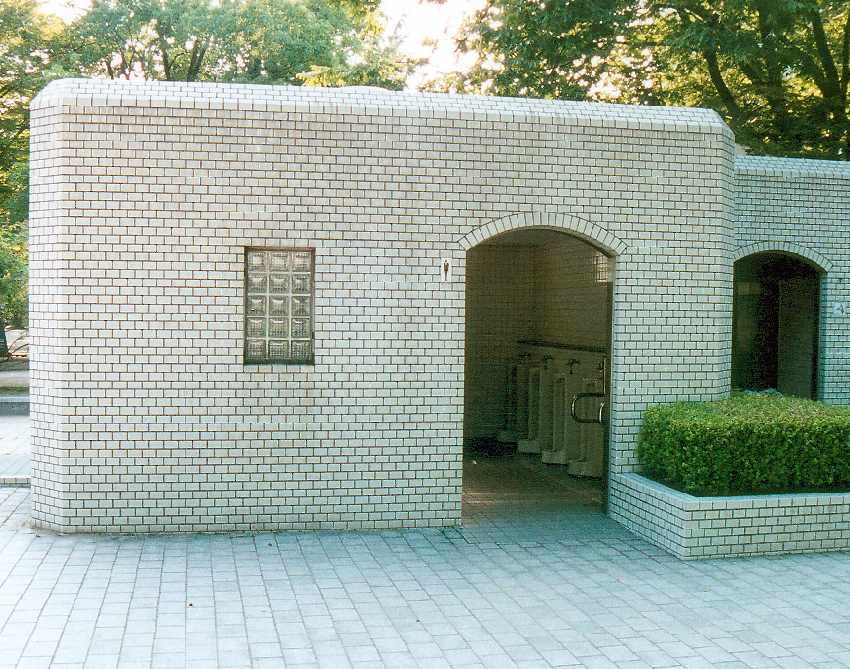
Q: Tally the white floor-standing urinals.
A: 4